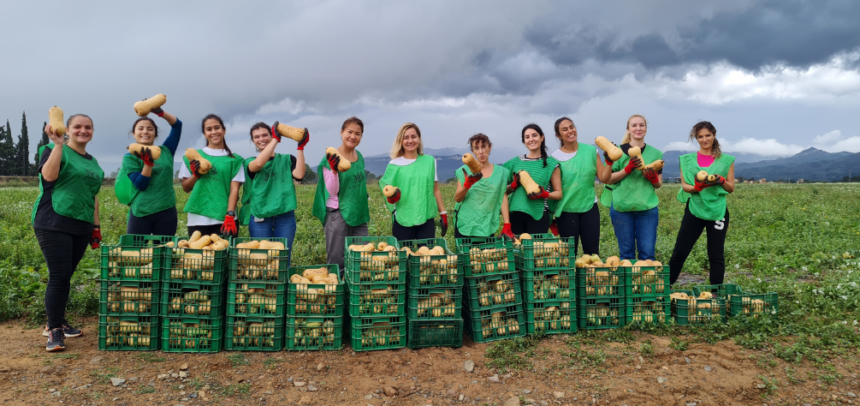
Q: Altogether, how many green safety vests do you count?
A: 11